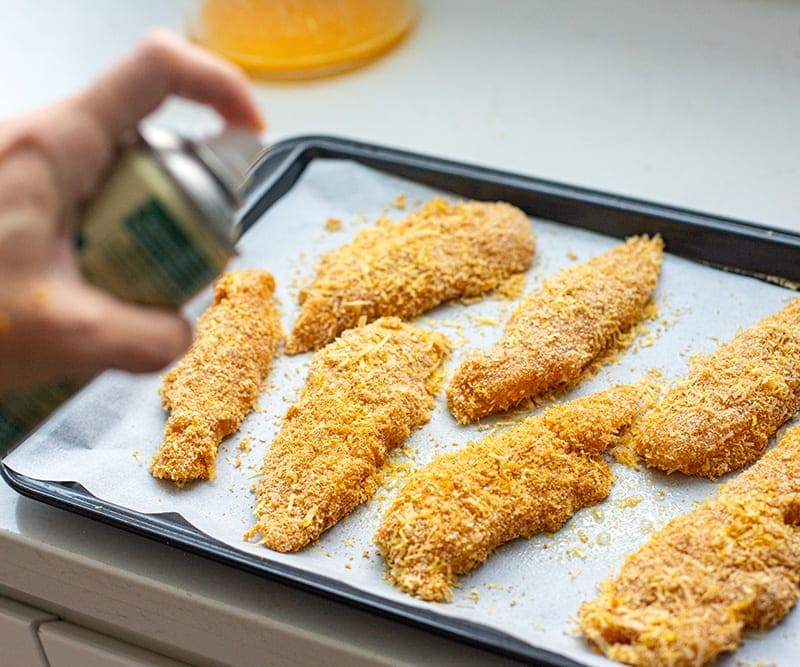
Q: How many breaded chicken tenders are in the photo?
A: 7